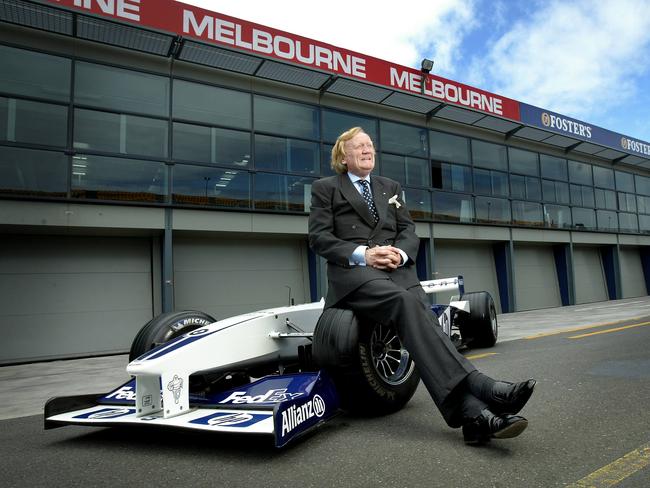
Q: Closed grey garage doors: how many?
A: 6